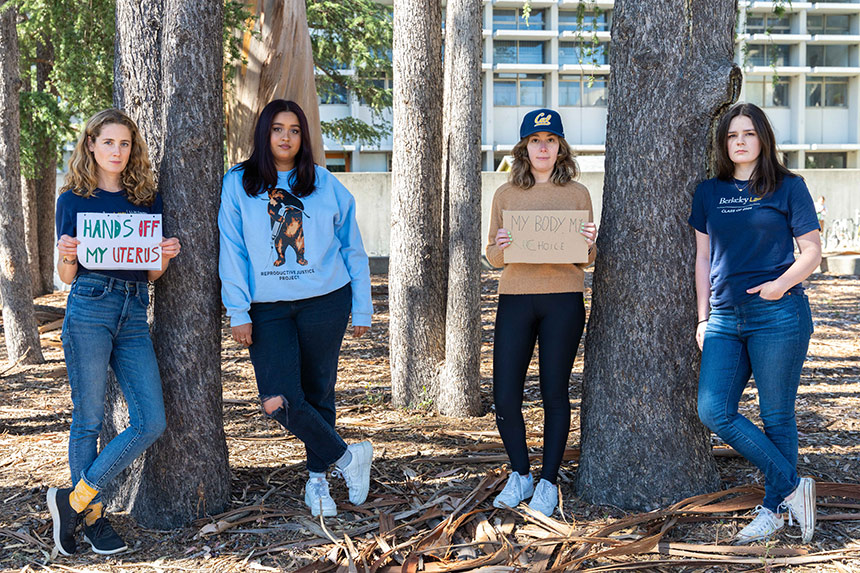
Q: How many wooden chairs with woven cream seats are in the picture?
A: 0